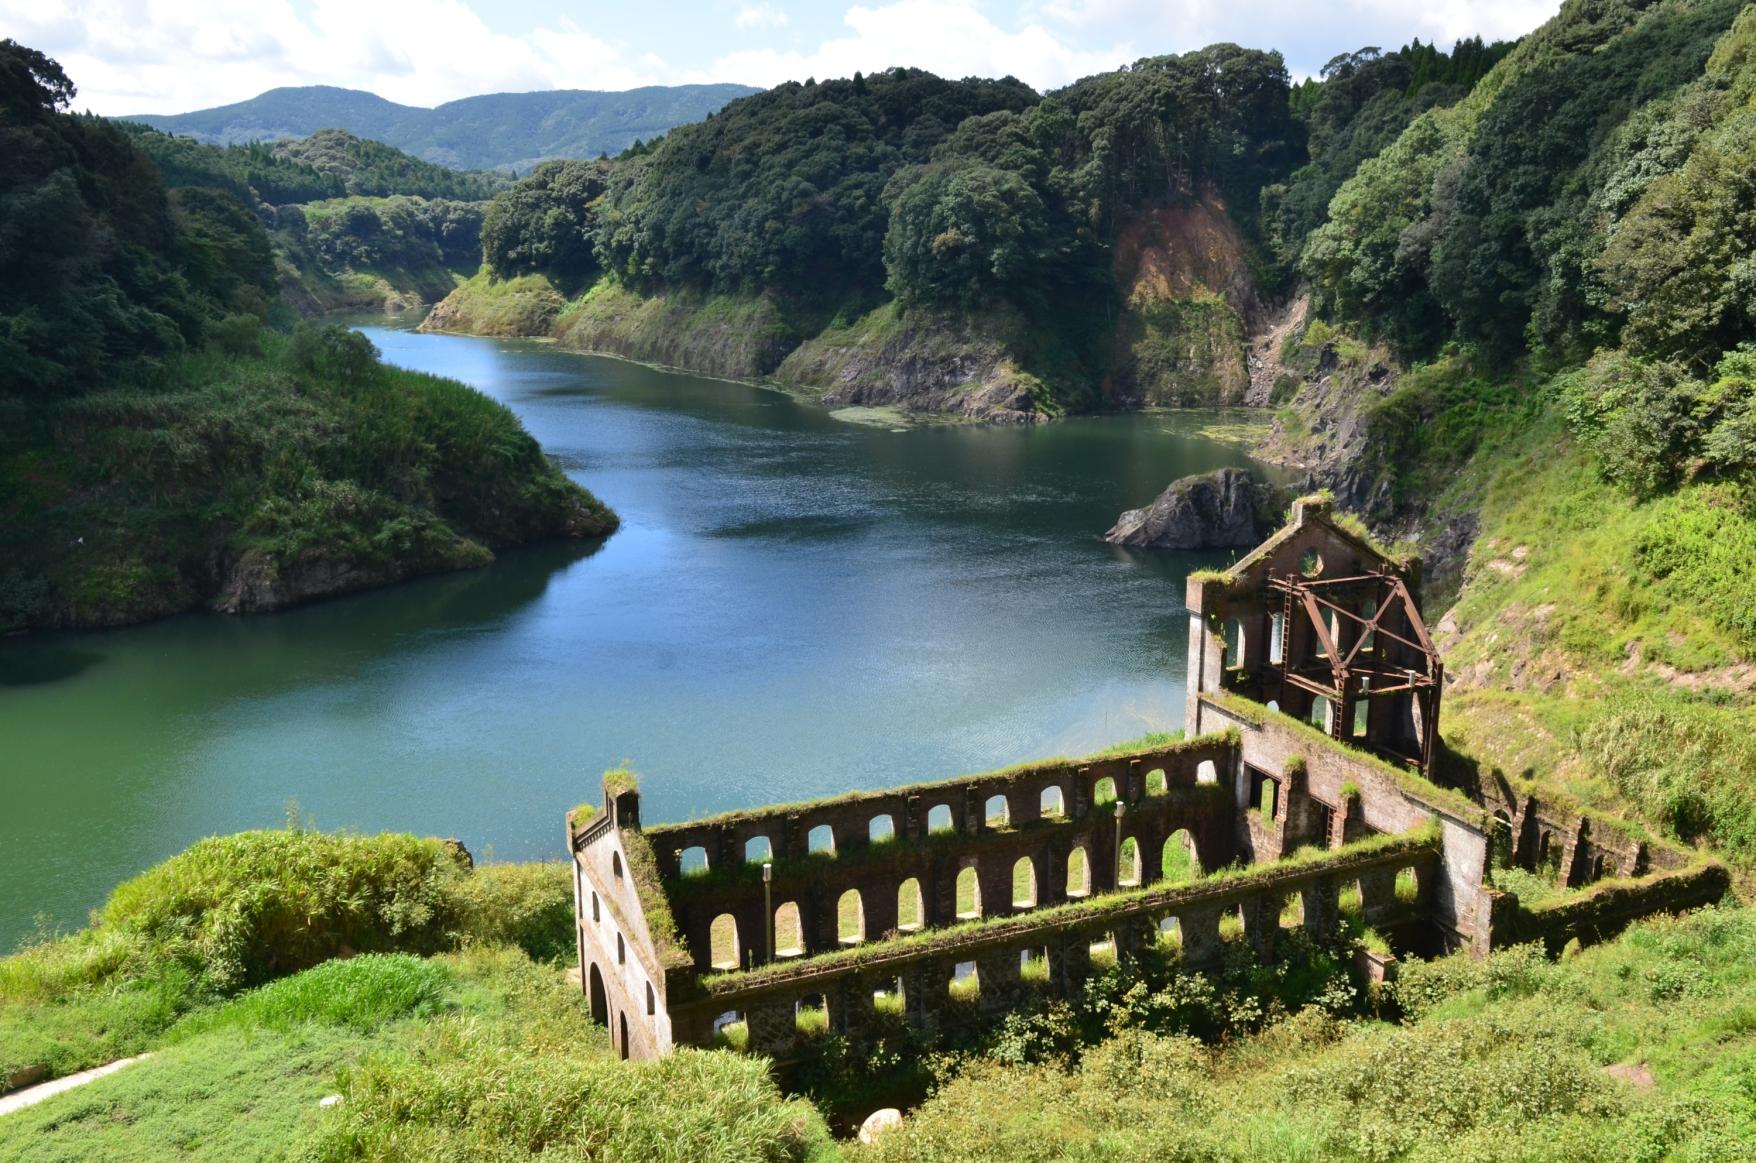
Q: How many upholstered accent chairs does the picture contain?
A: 0